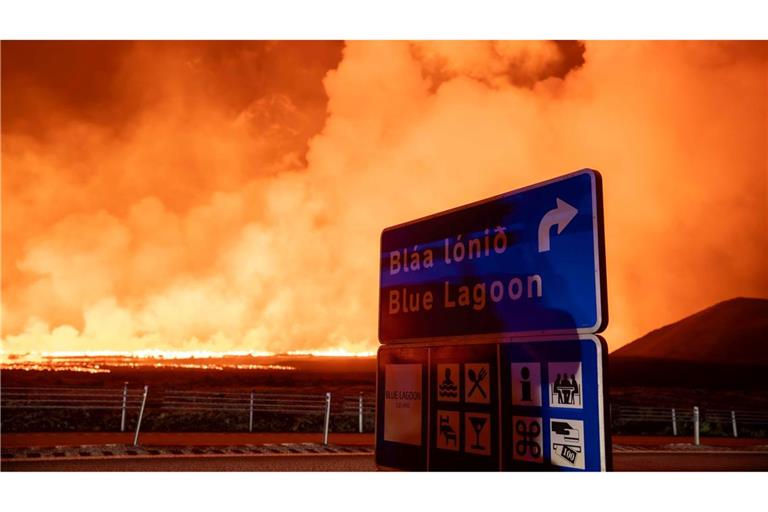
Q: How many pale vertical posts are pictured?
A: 8